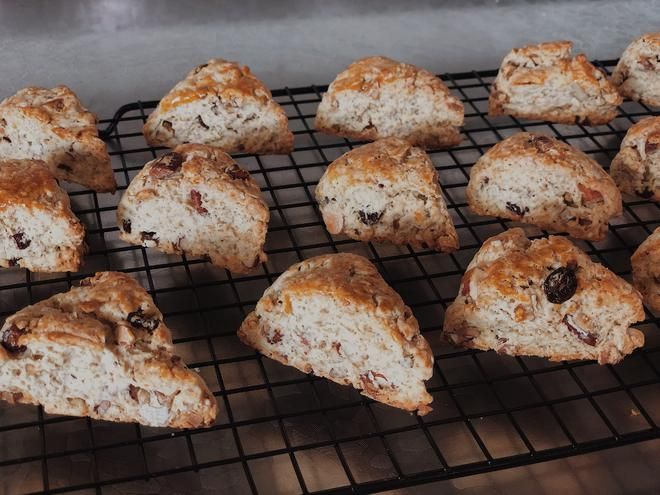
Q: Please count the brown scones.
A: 14